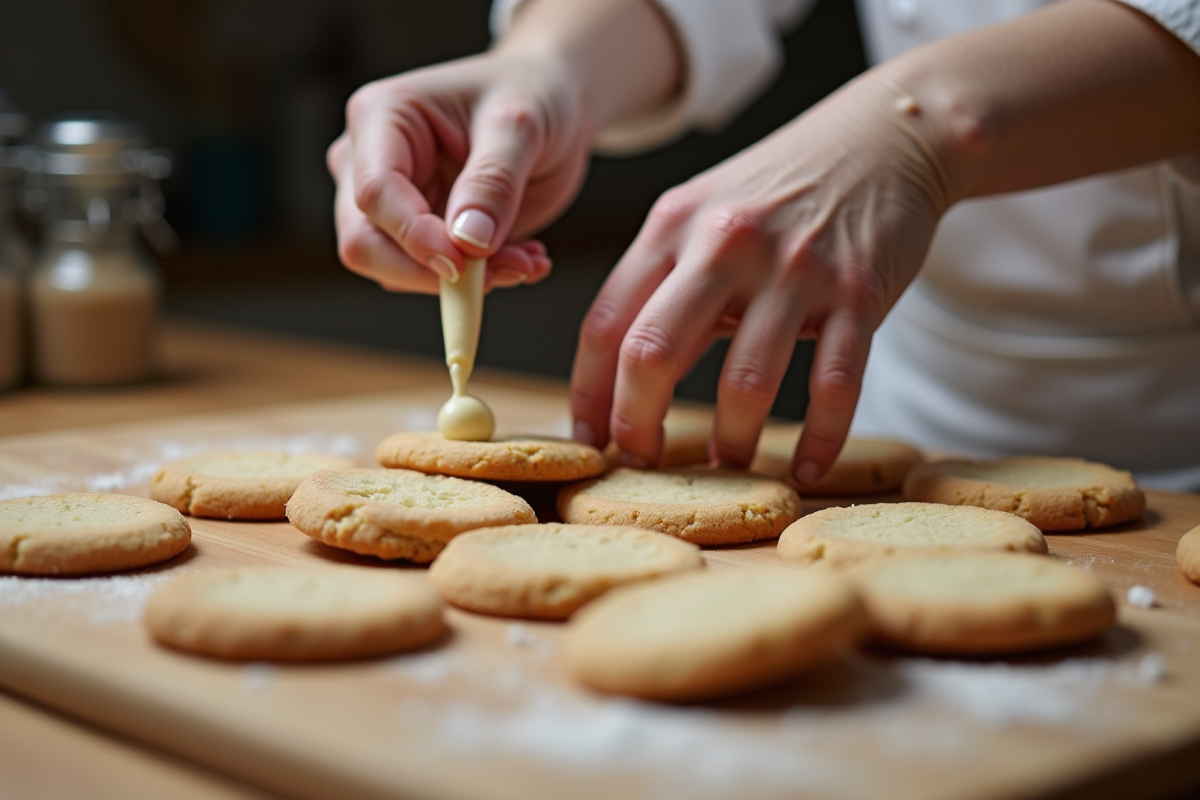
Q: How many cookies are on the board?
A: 14